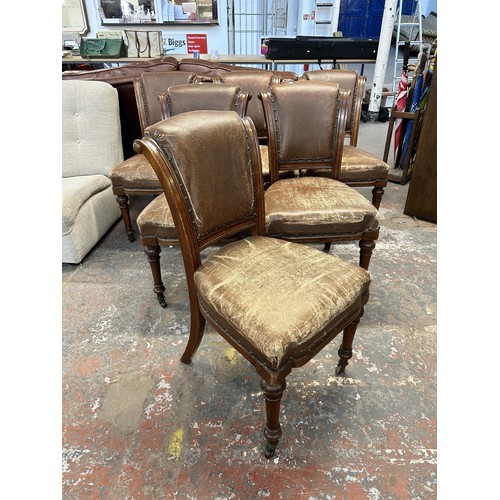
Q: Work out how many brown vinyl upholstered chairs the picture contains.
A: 6